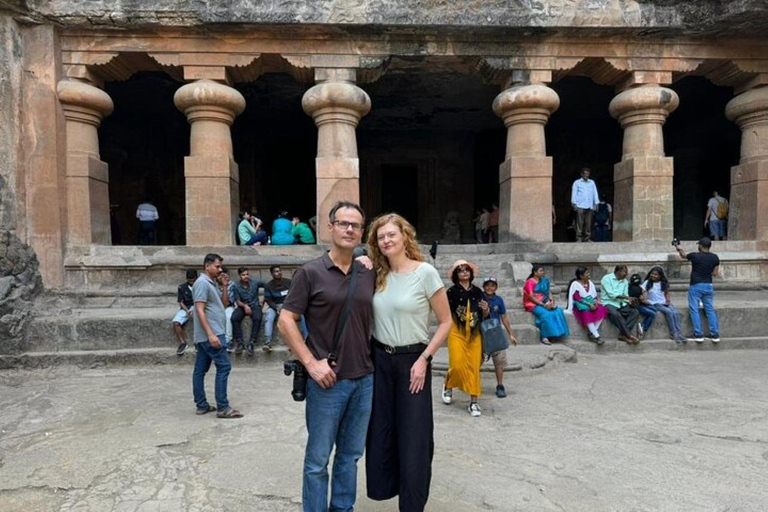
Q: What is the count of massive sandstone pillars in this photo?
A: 6